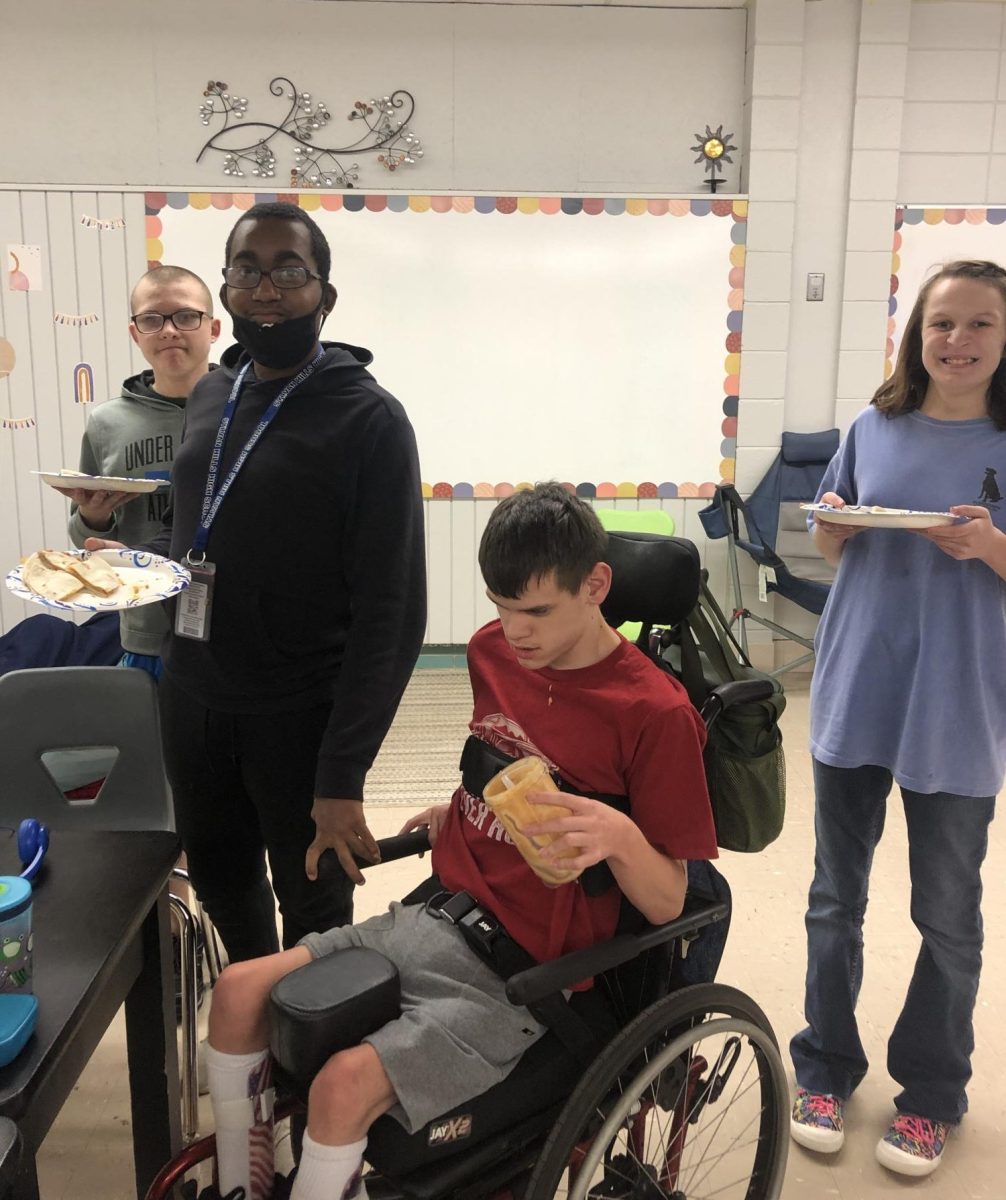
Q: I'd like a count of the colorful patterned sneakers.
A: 2